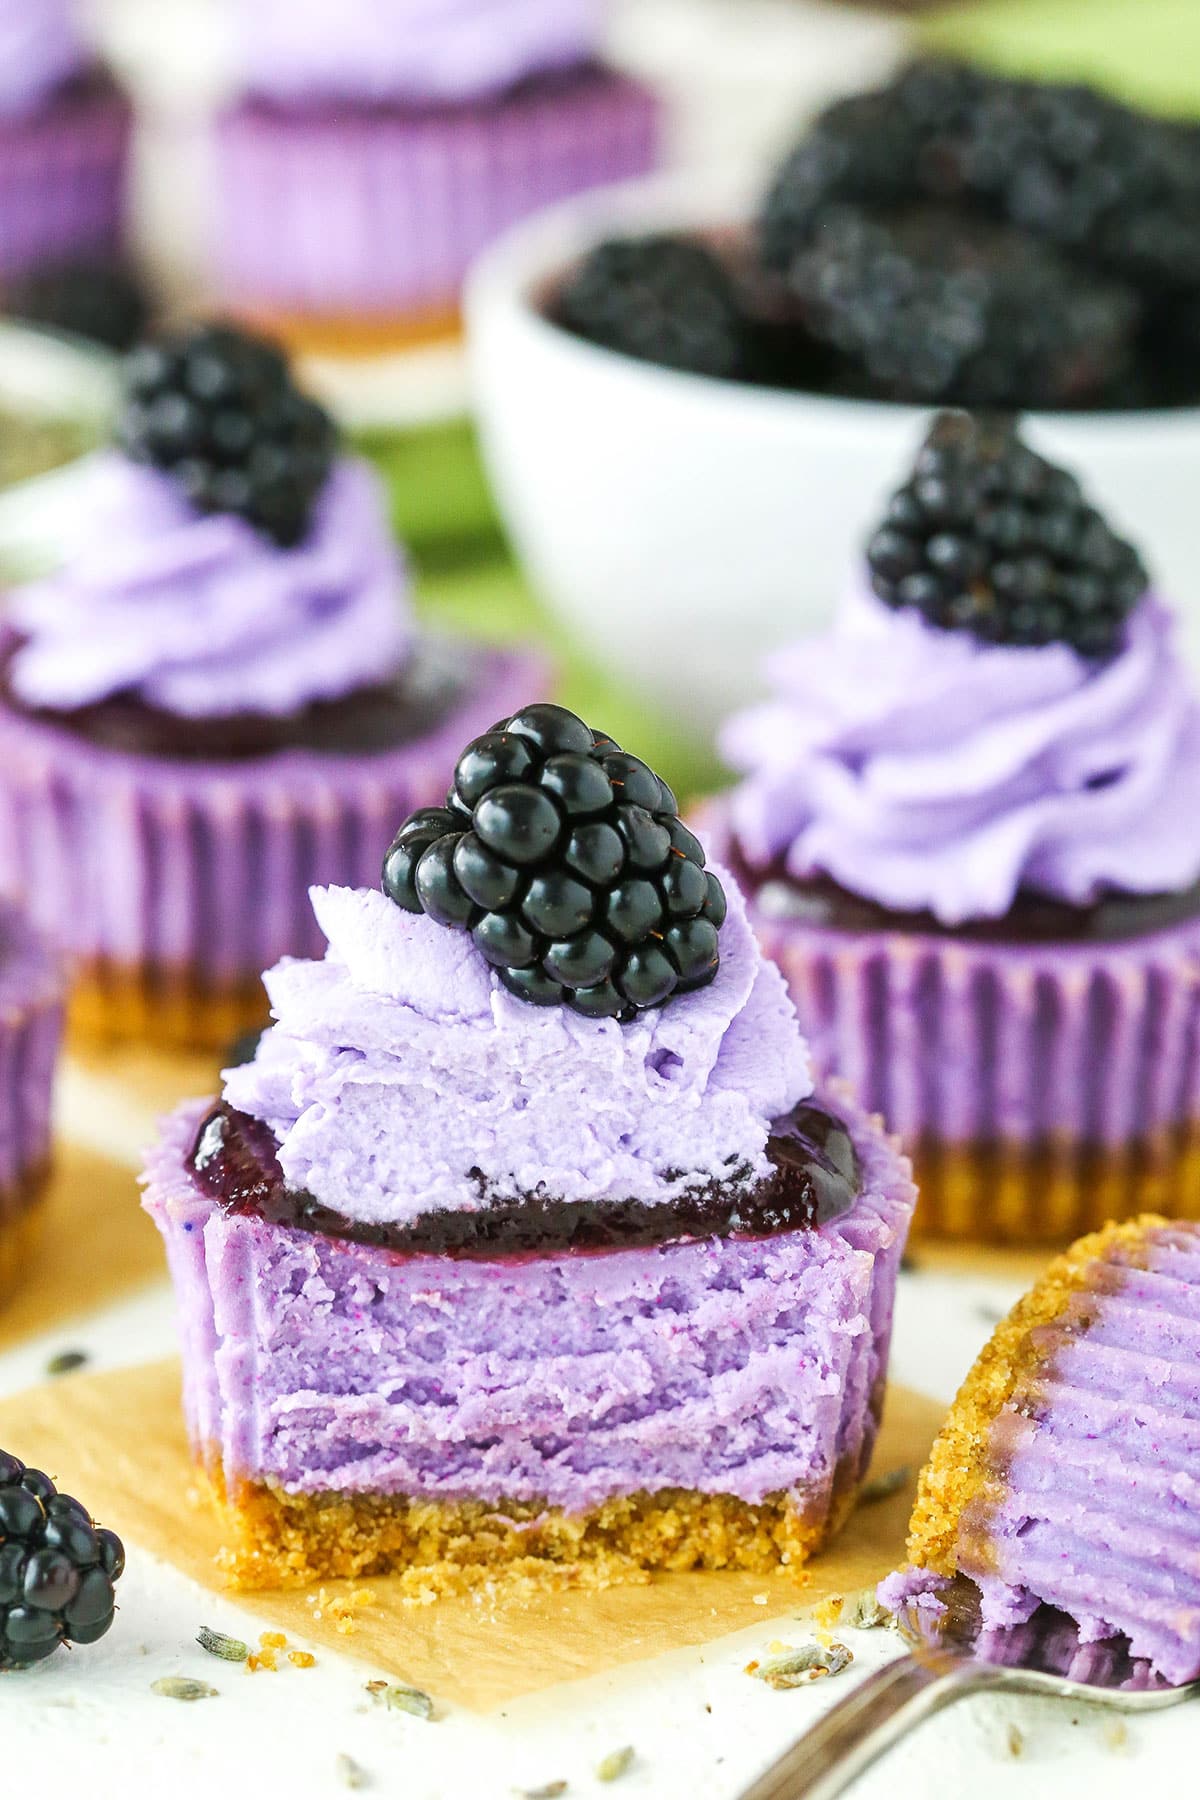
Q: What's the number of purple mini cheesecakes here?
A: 6